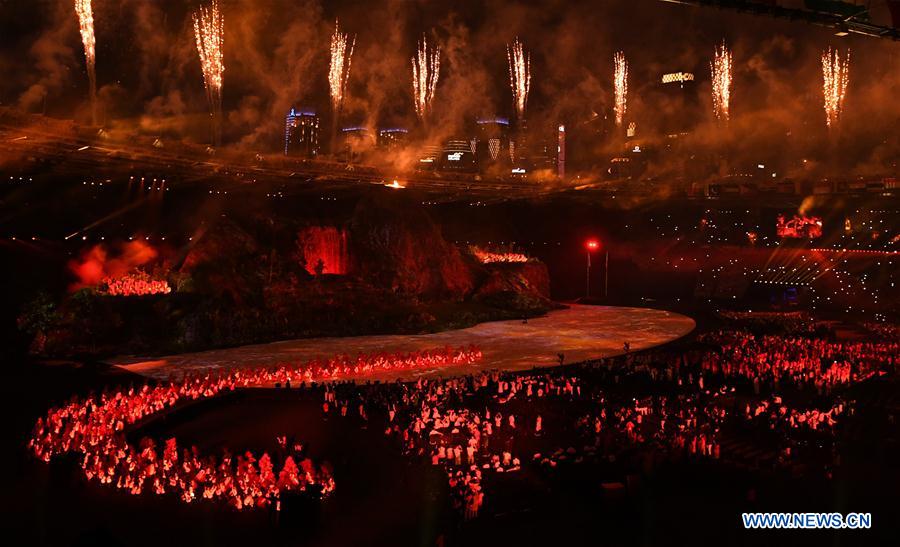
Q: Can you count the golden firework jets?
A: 8